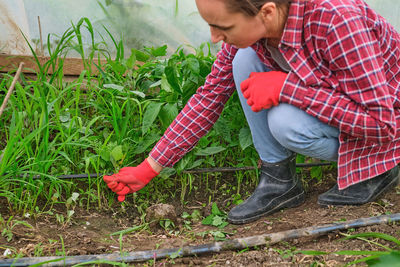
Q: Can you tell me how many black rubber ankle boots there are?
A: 2